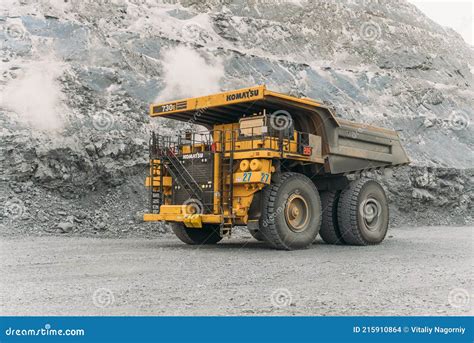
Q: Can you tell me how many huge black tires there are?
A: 4